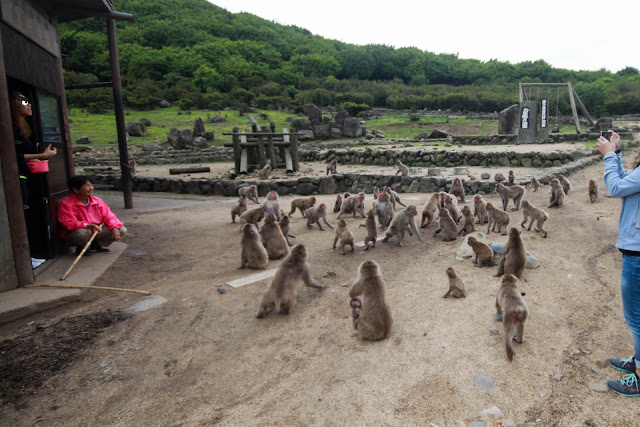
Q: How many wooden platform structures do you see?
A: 1